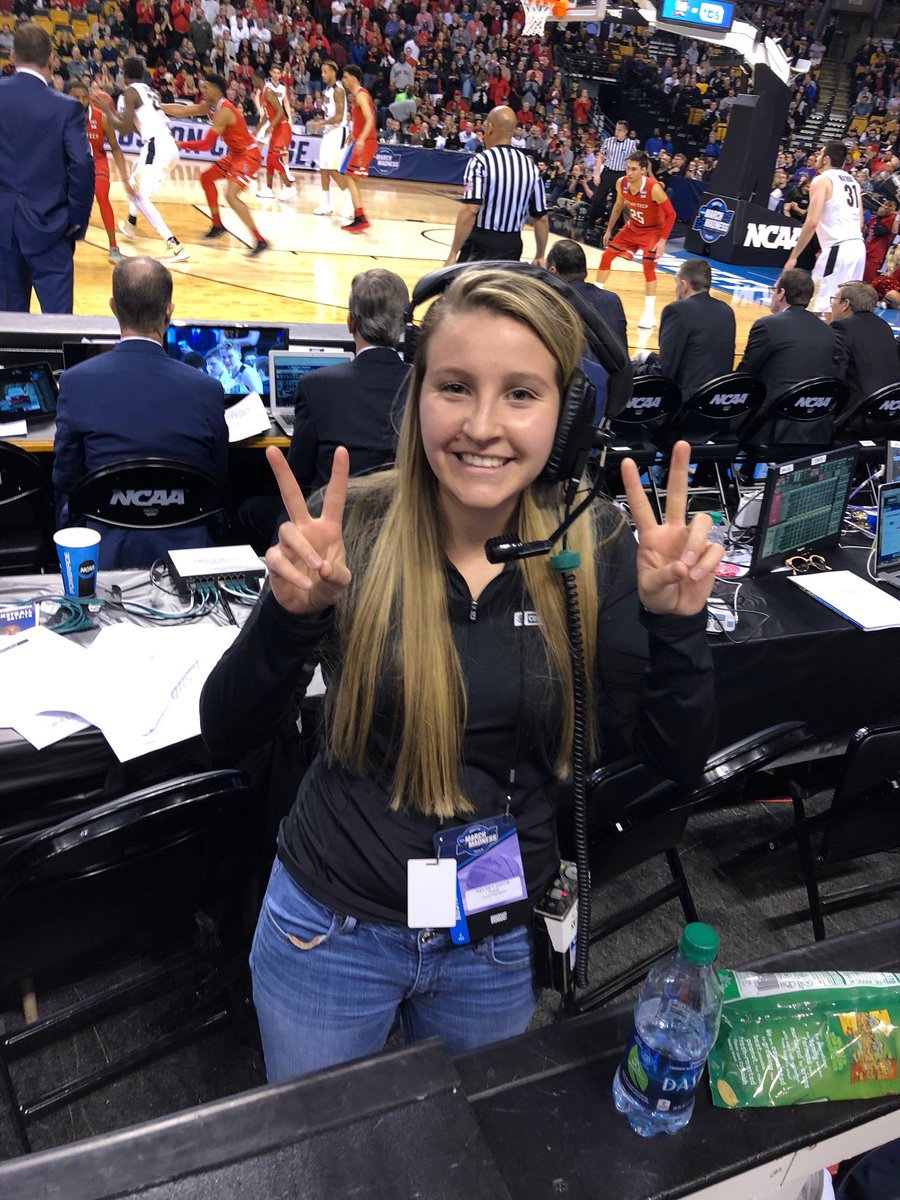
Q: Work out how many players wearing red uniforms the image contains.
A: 5